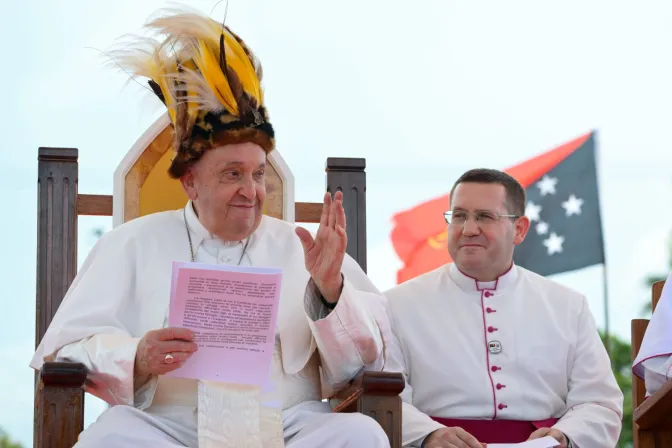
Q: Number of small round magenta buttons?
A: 6